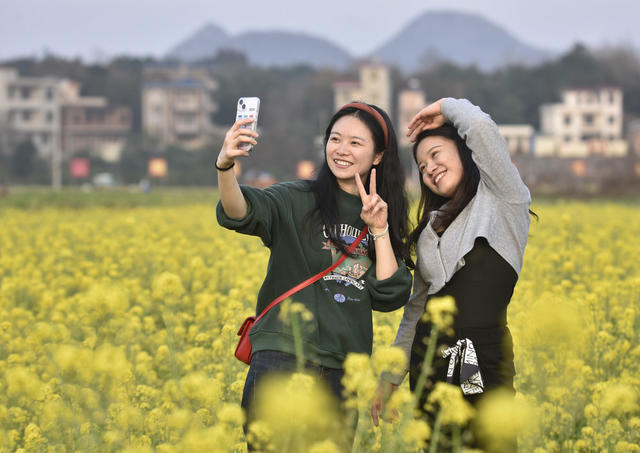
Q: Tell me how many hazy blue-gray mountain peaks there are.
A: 3